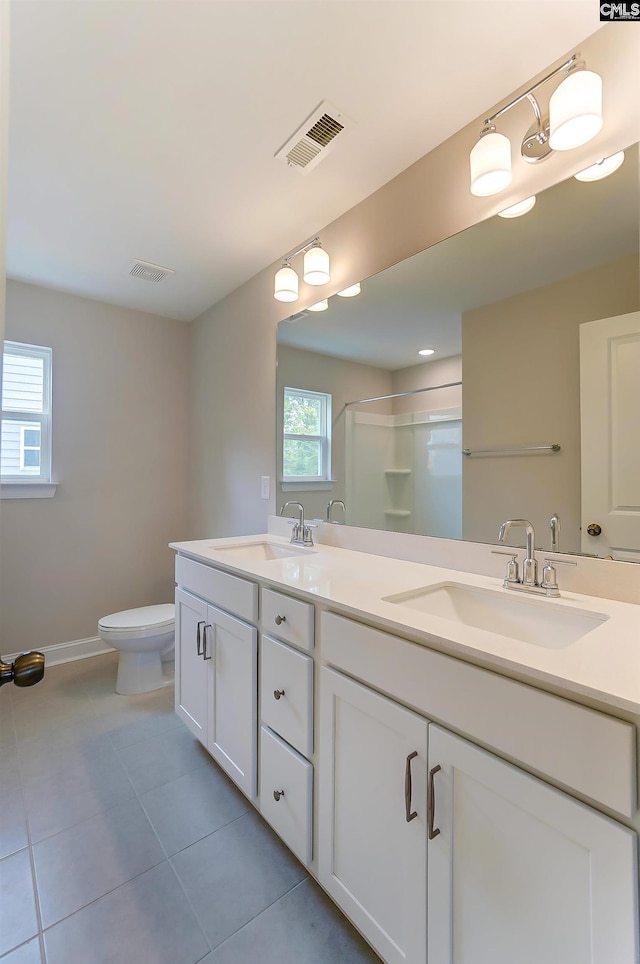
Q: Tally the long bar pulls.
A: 4